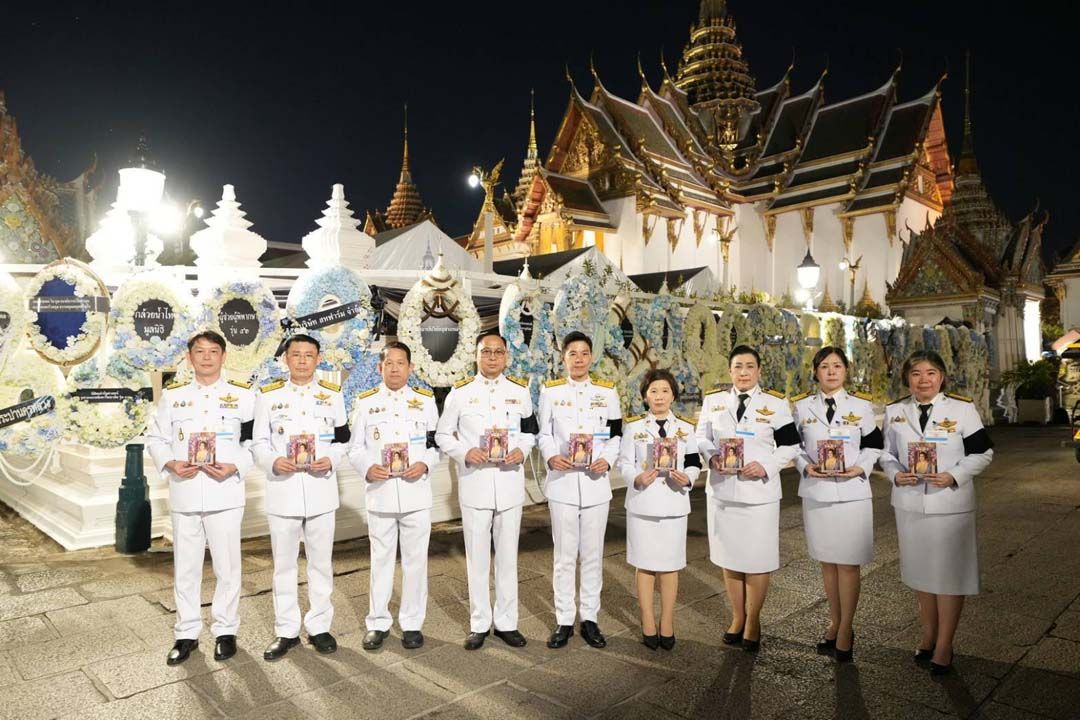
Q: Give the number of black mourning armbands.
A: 9